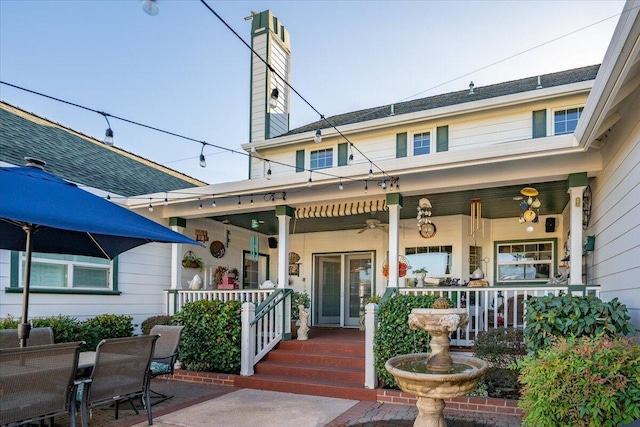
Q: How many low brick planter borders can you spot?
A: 2